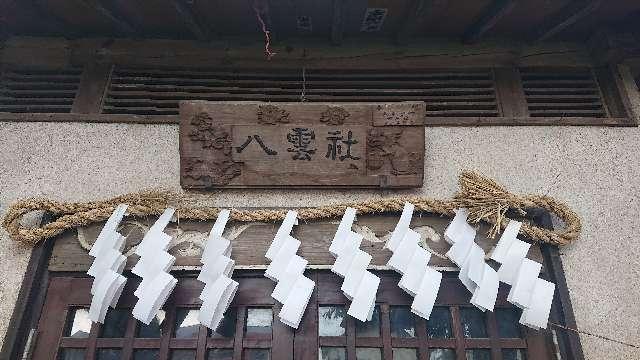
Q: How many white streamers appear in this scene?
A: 8